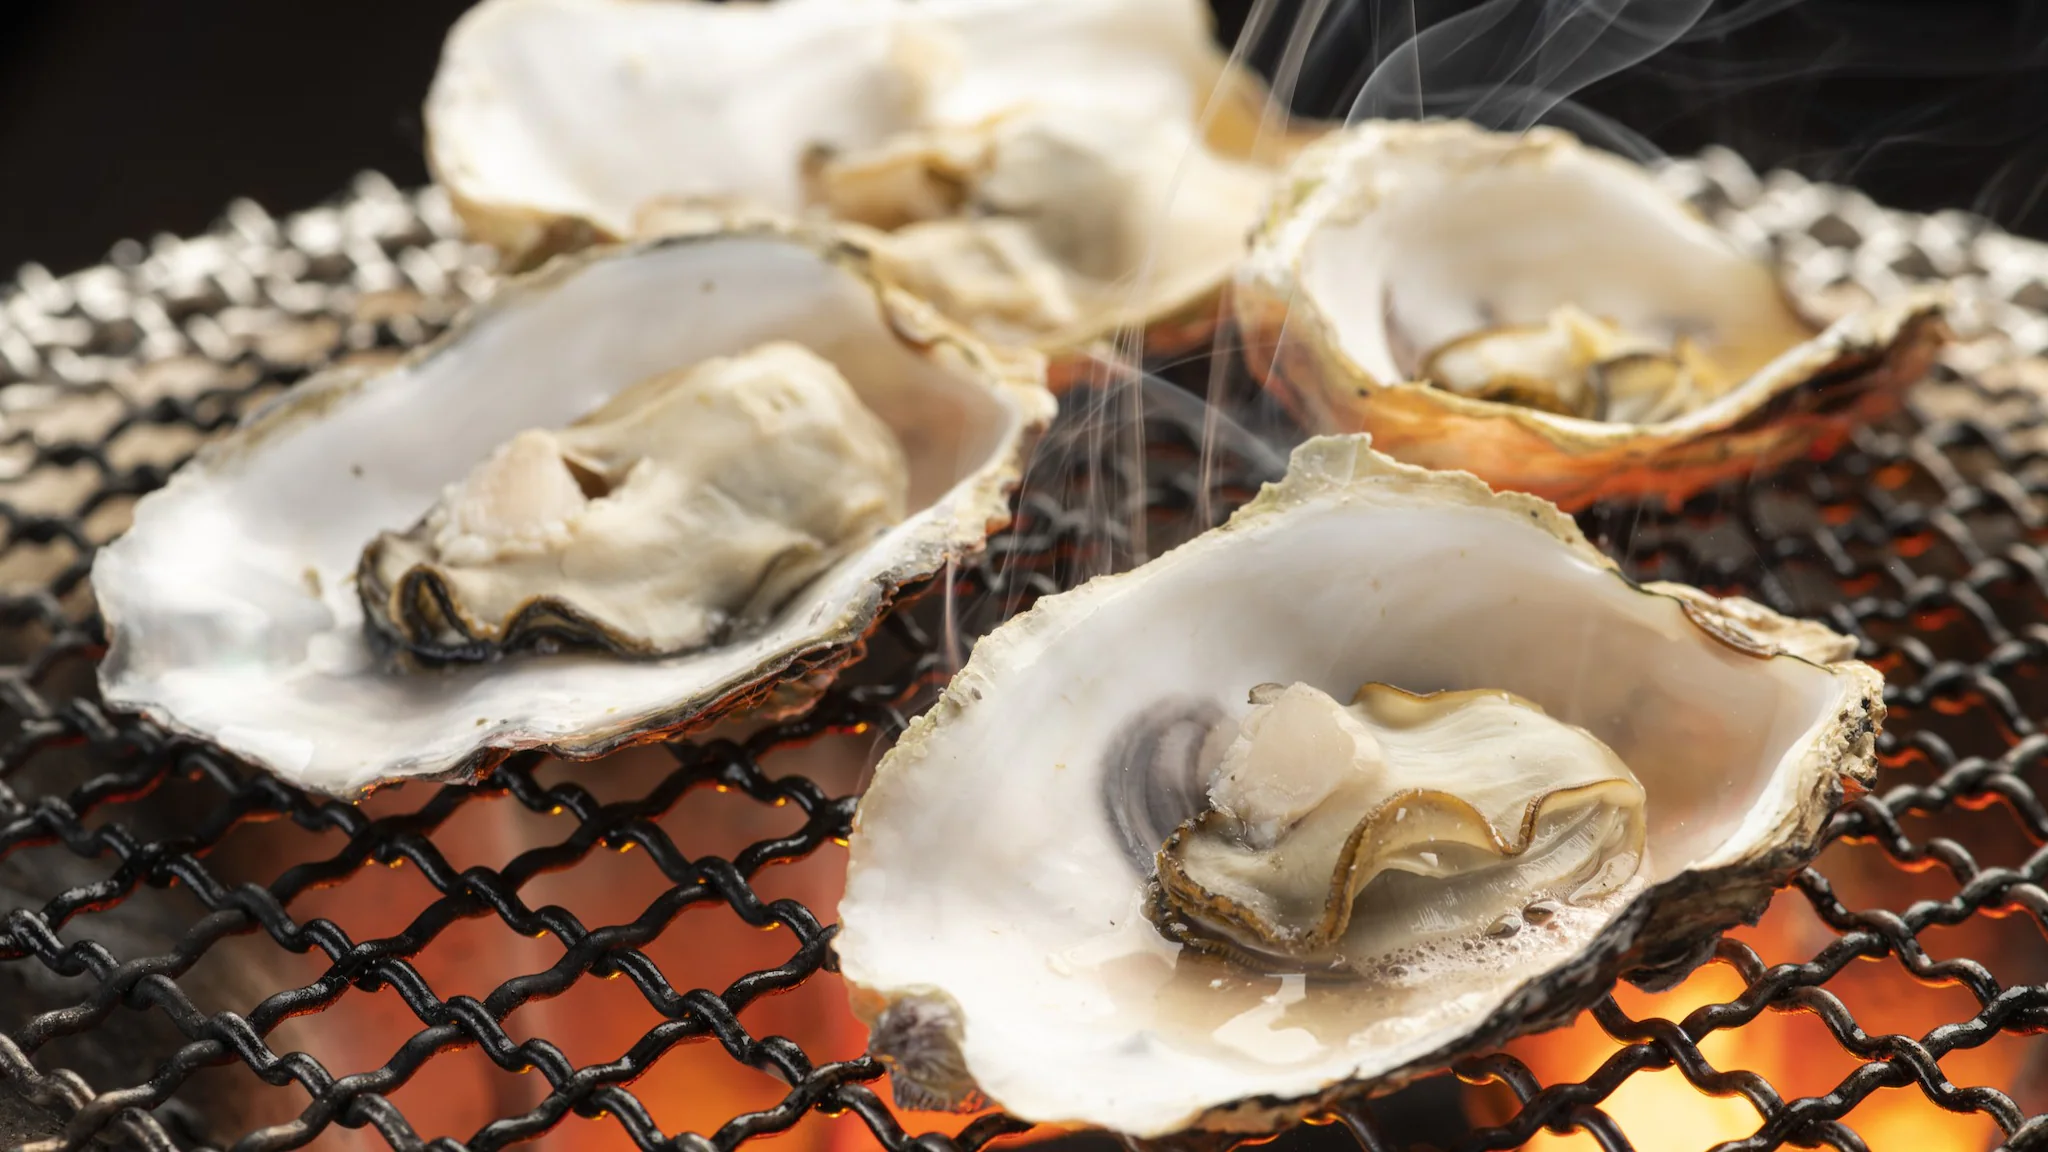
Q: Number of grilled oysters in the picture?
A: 4